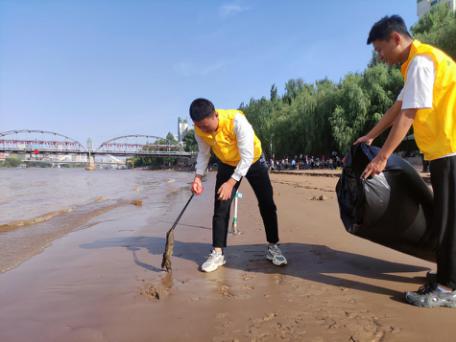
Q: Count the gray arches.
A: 2